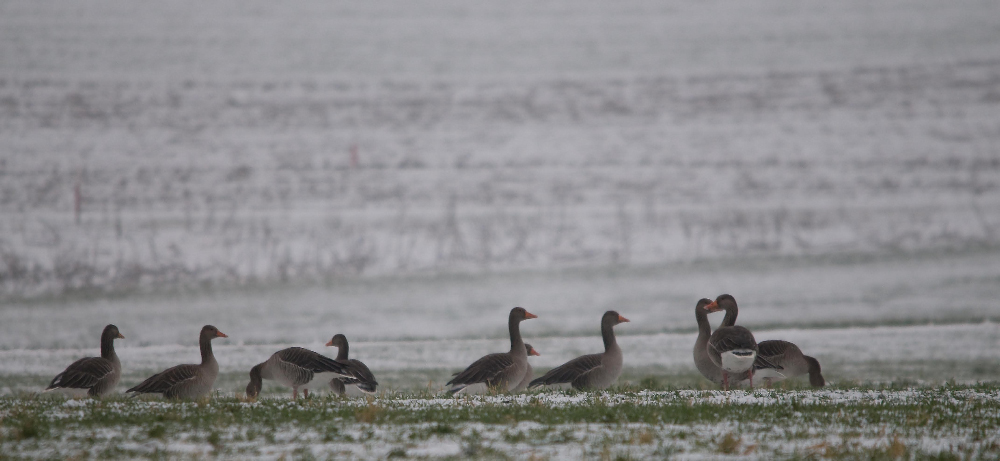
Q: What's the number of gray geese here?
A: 10